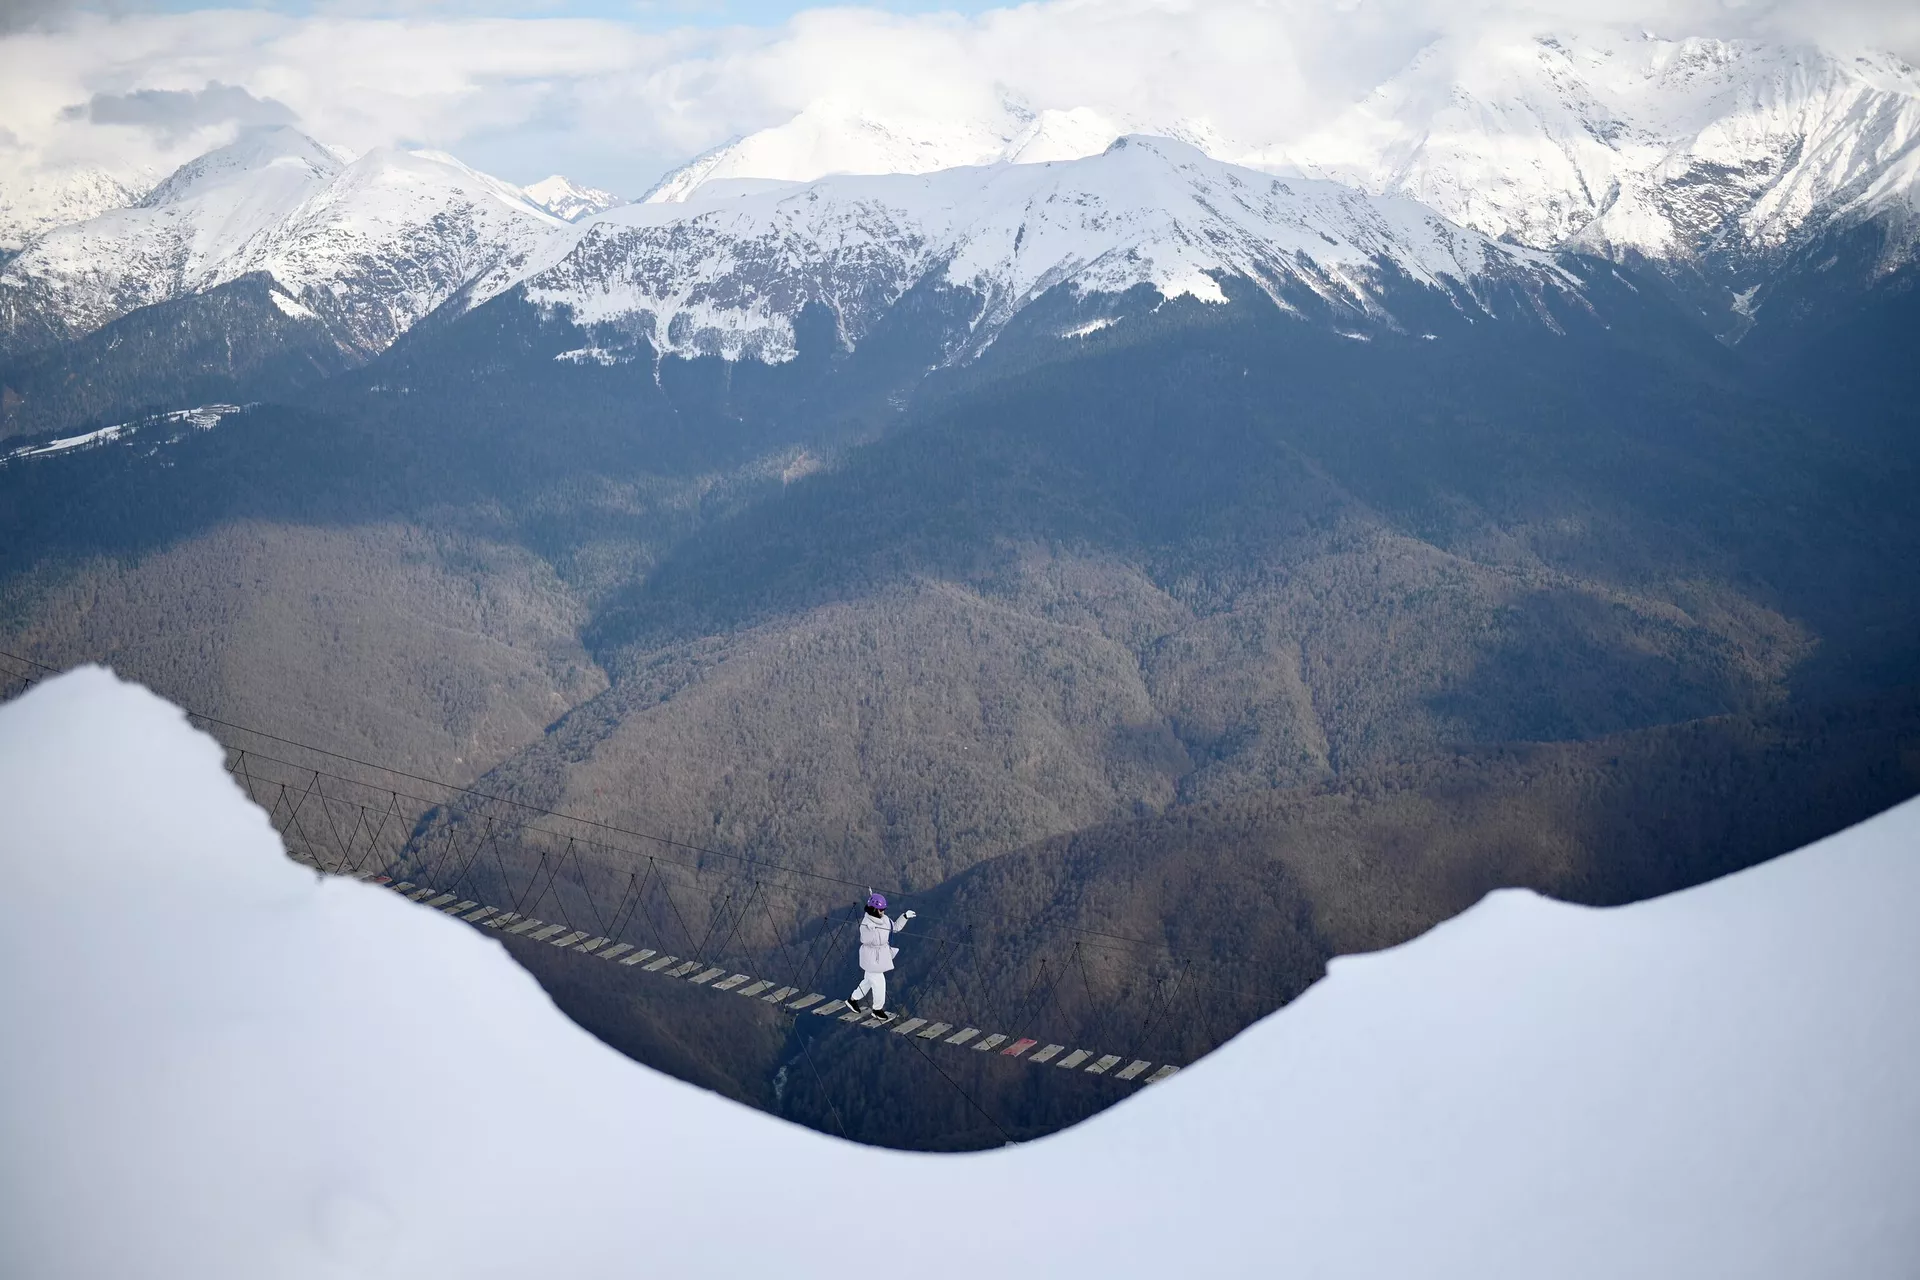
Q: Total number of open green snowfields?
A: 0